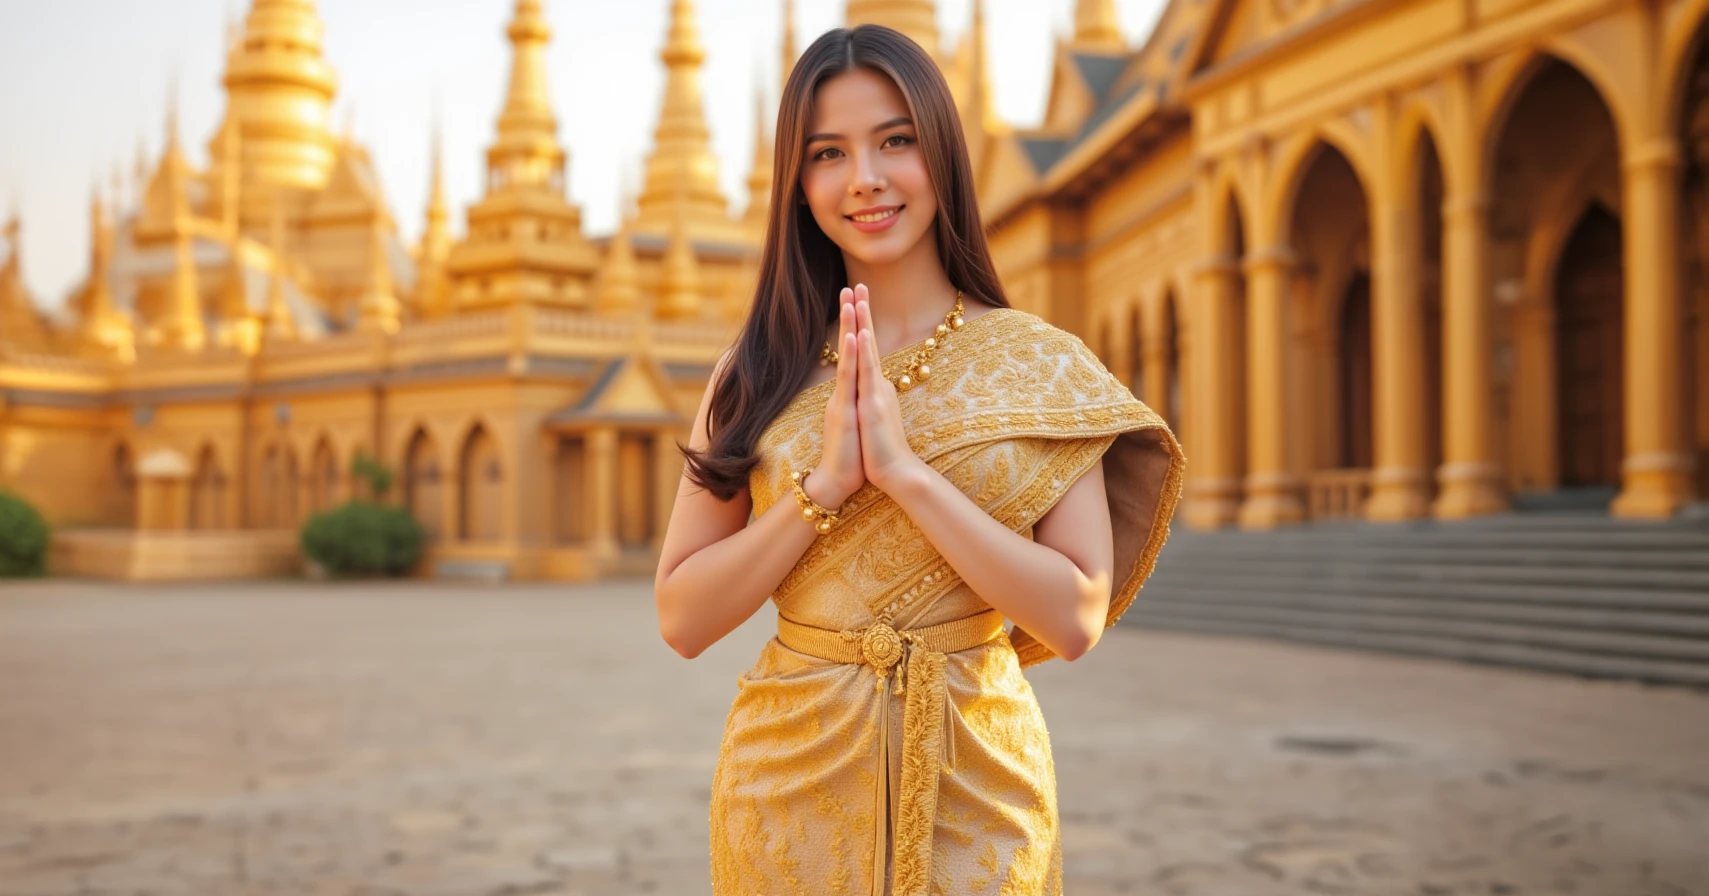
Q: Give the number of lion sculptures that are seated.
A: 0